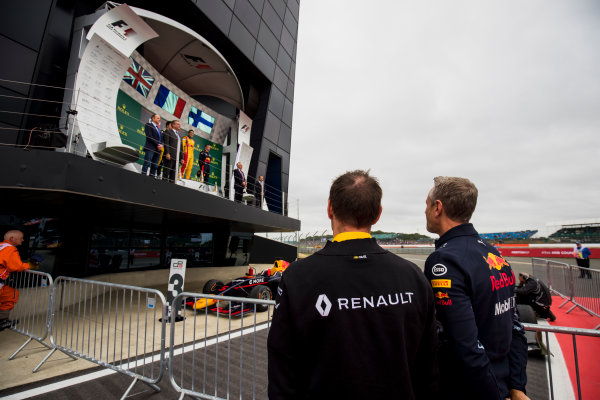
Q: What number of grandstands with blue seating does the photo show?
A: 1